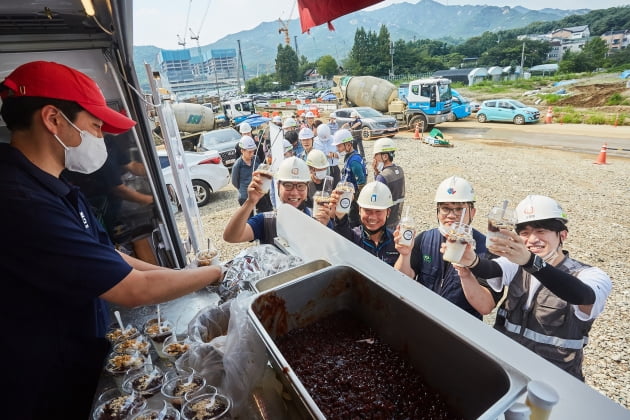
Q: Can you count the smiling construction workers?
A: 4